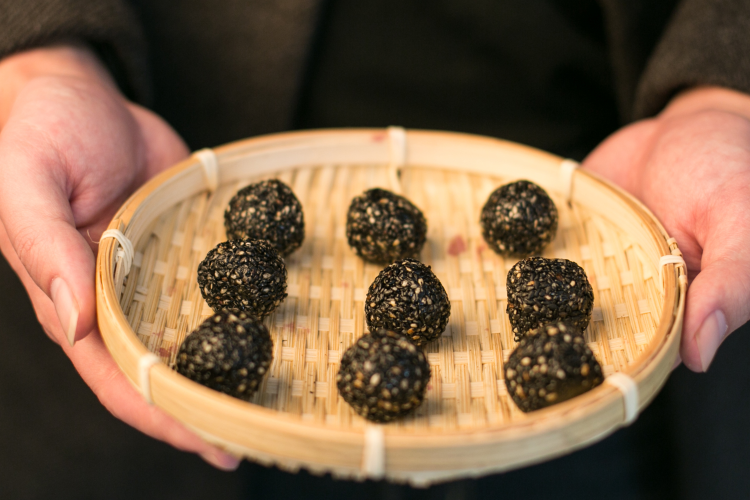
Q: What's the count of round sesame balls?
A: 9